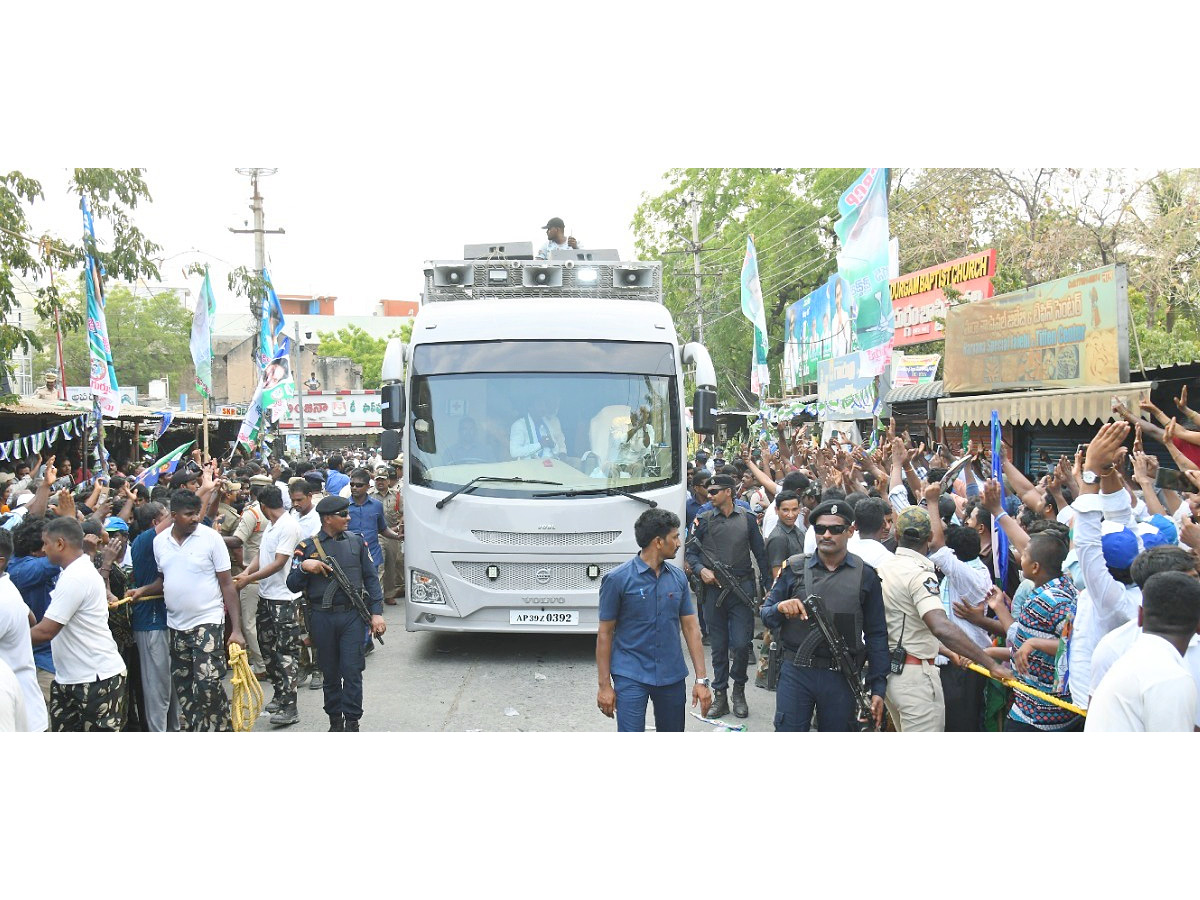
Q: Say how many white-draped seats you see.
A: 1